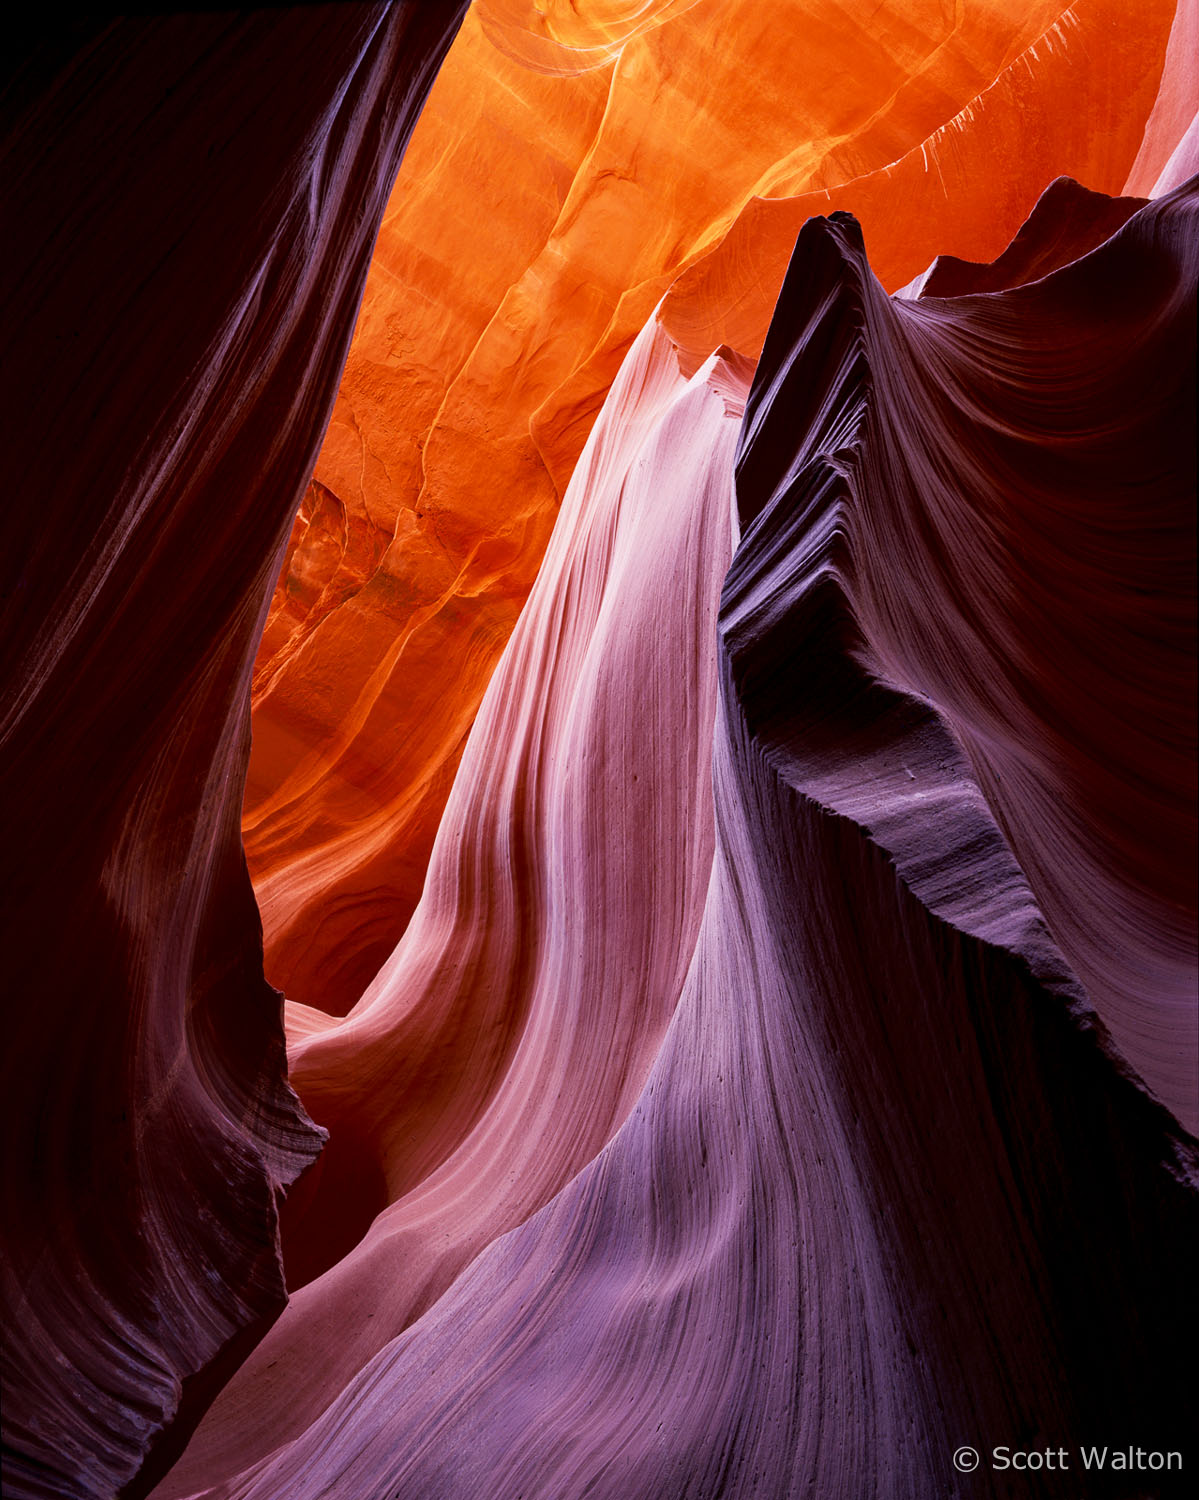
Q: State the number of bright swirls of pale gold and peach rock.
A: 1